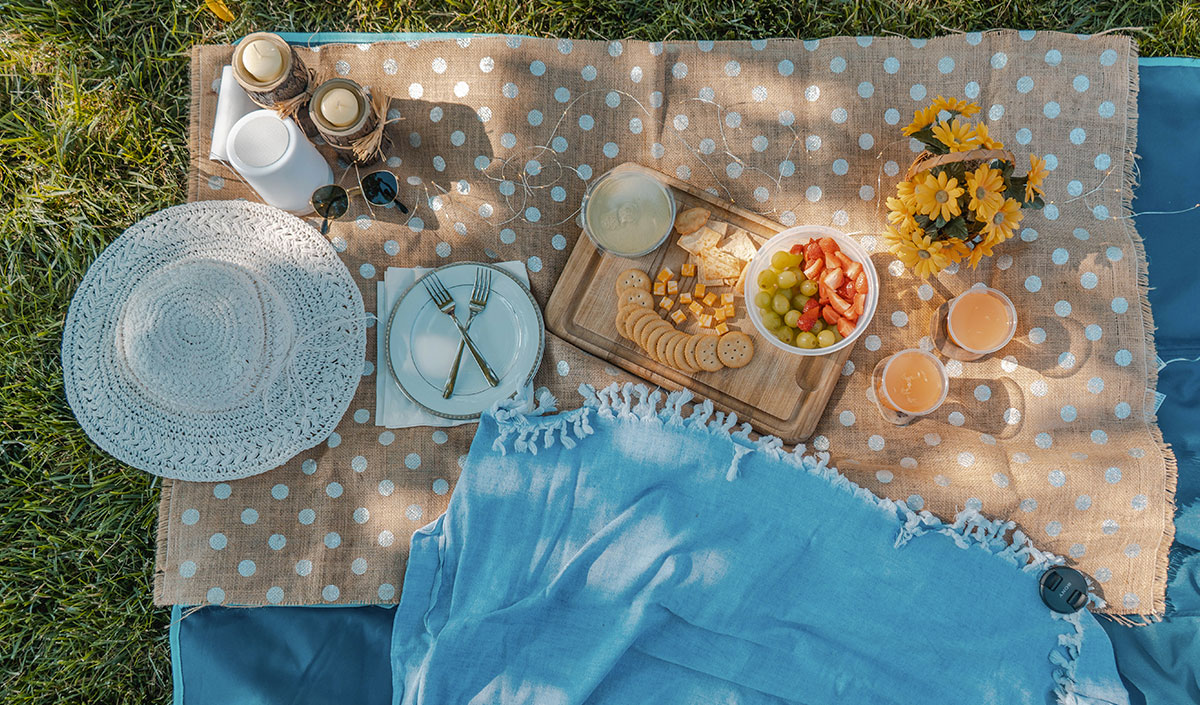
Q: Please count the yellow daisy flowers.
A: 14